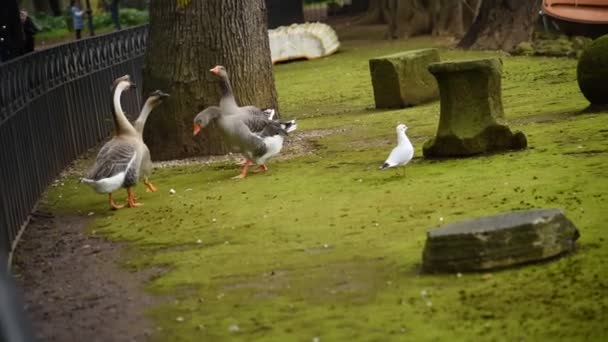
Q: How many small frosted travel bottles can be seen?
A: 0